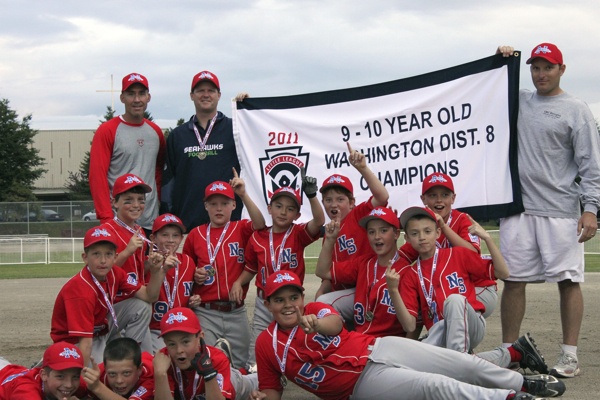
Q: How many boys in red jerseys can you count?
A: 13